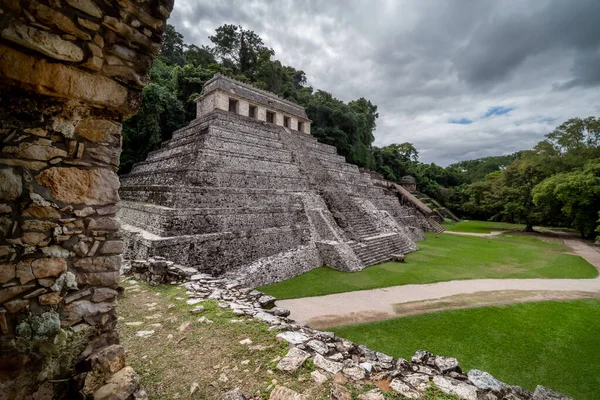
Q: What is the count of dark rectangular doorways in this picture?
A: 5